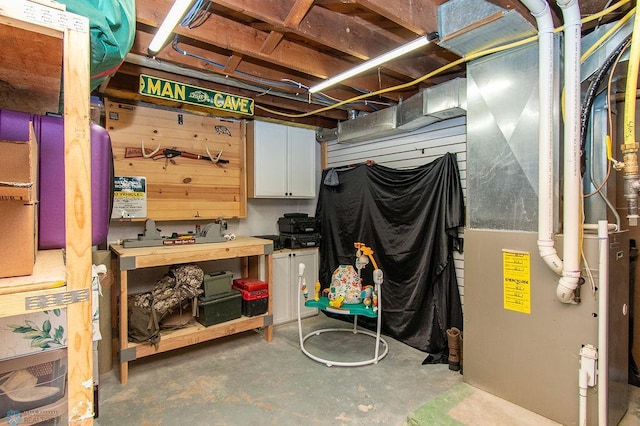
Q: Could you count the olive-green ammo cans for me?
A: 2